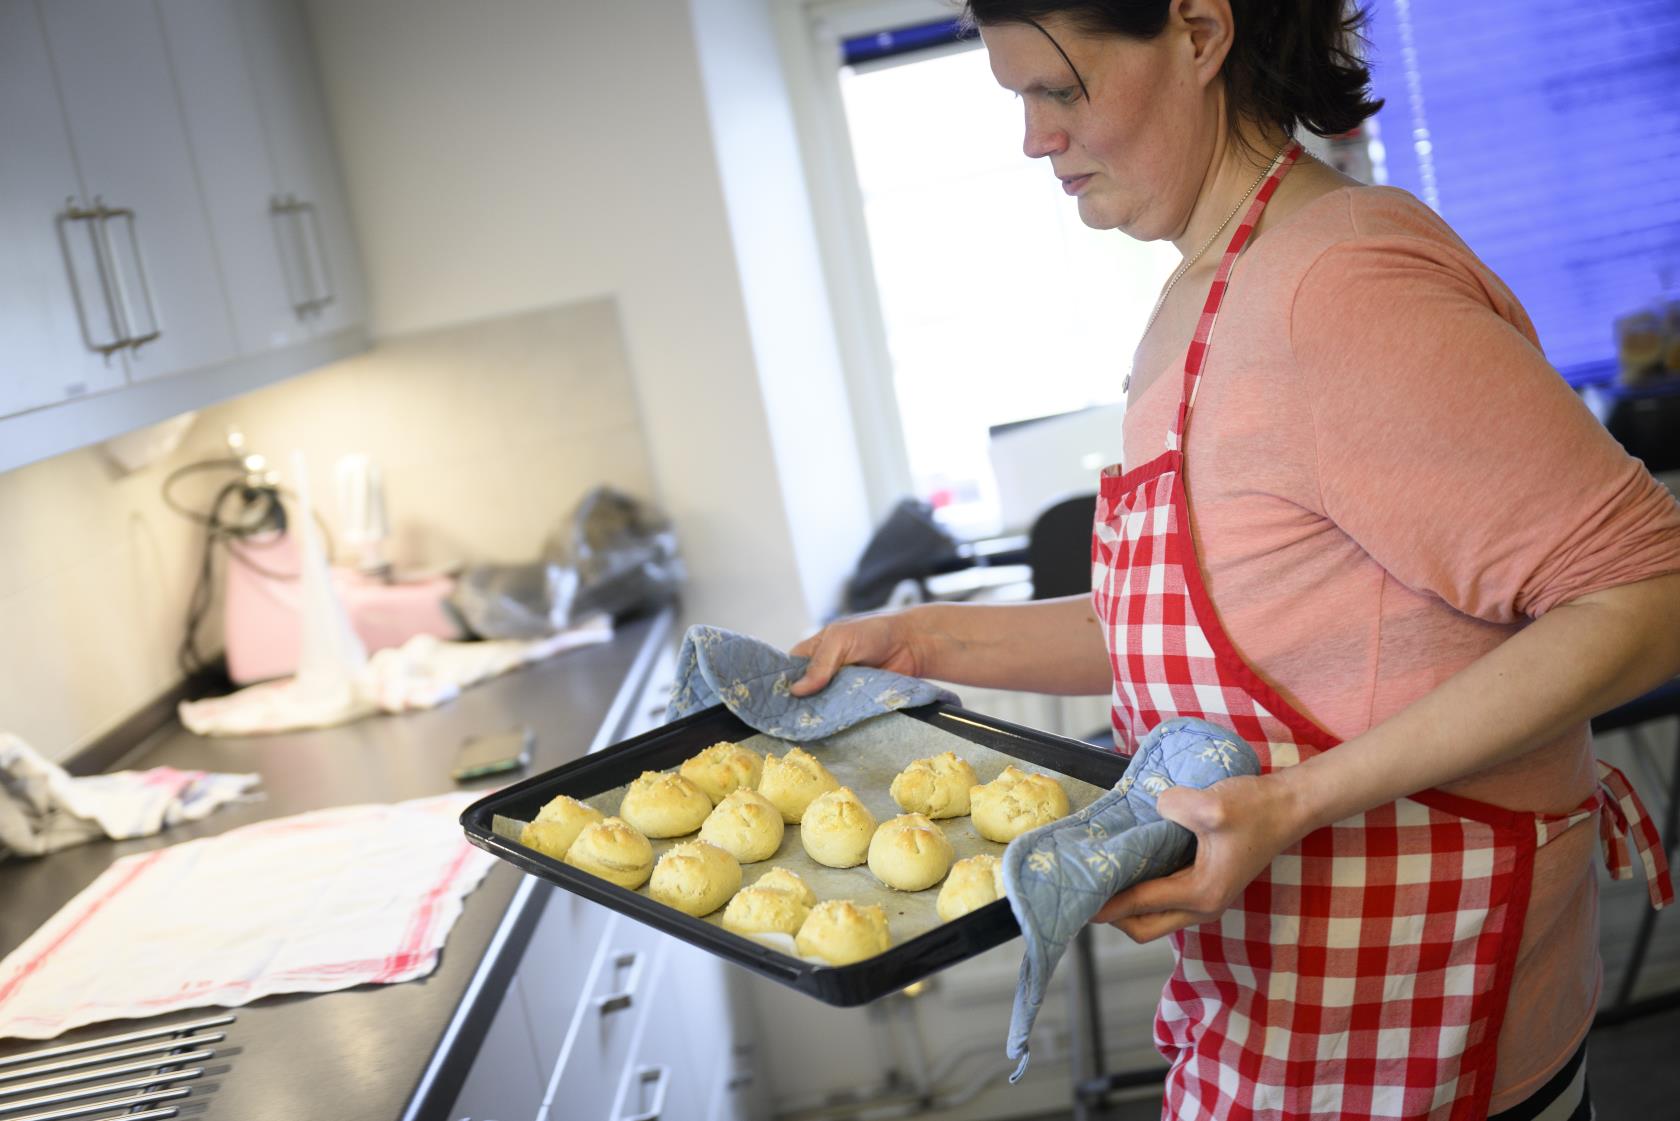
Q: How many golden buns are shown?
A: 14